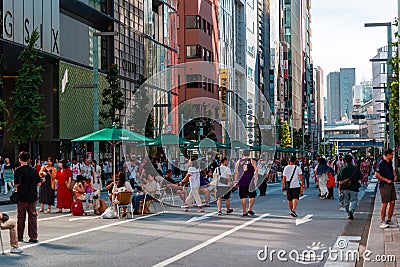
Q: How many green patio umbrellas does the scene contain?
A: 6